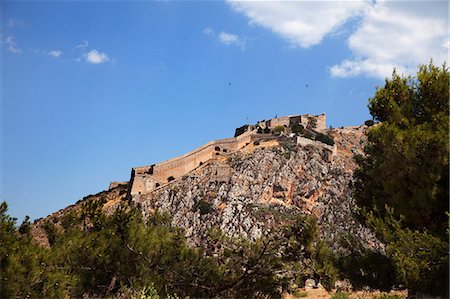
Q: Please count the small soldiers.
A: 0